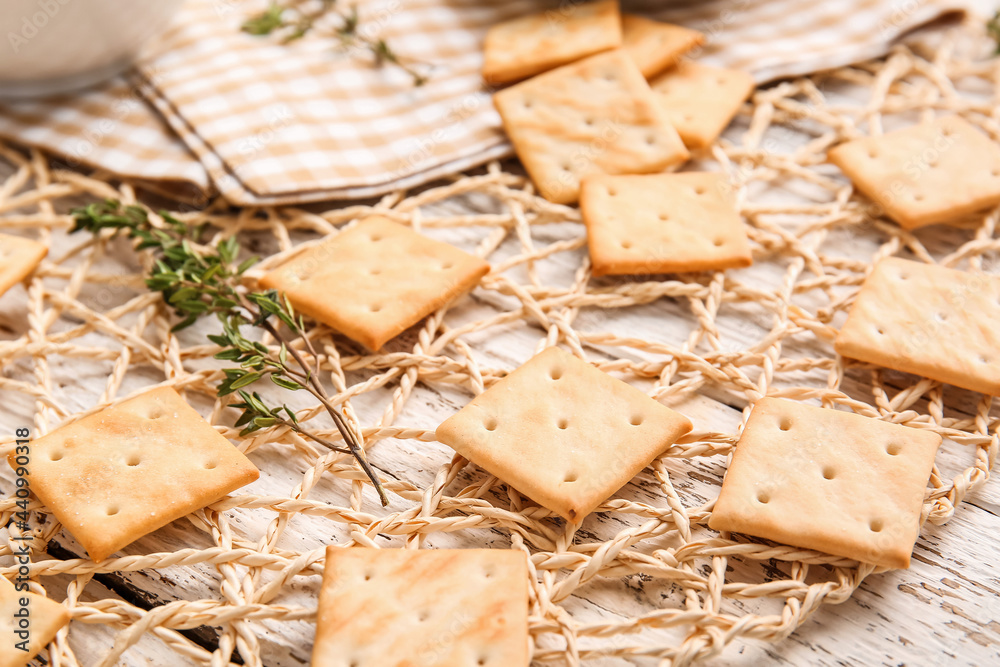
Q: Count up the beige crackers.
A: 14